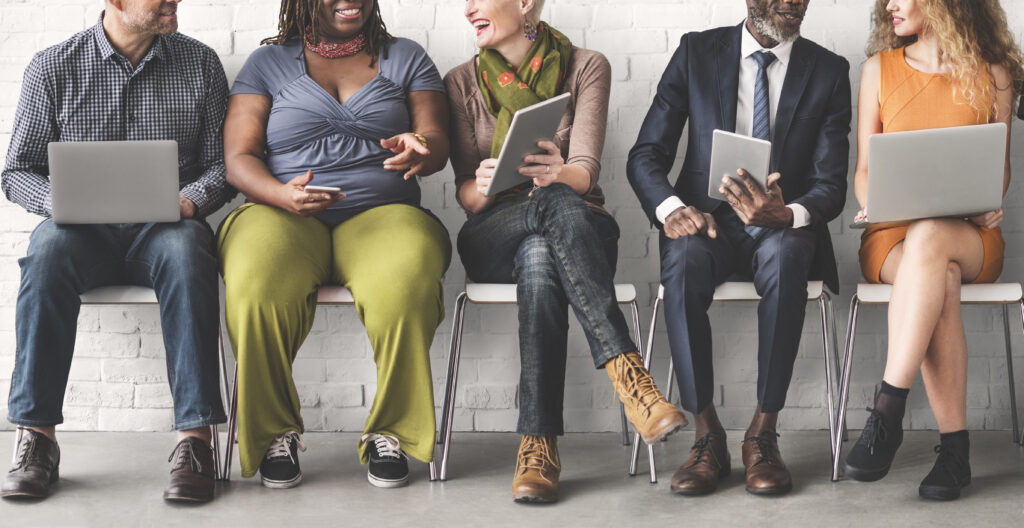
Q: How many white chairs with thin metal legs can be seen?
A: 5